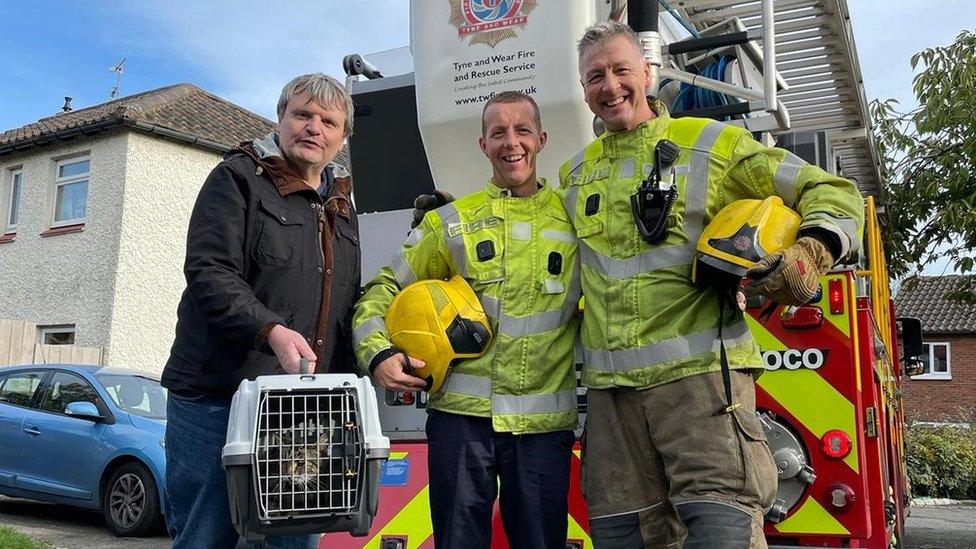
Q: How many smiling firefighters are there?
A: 2